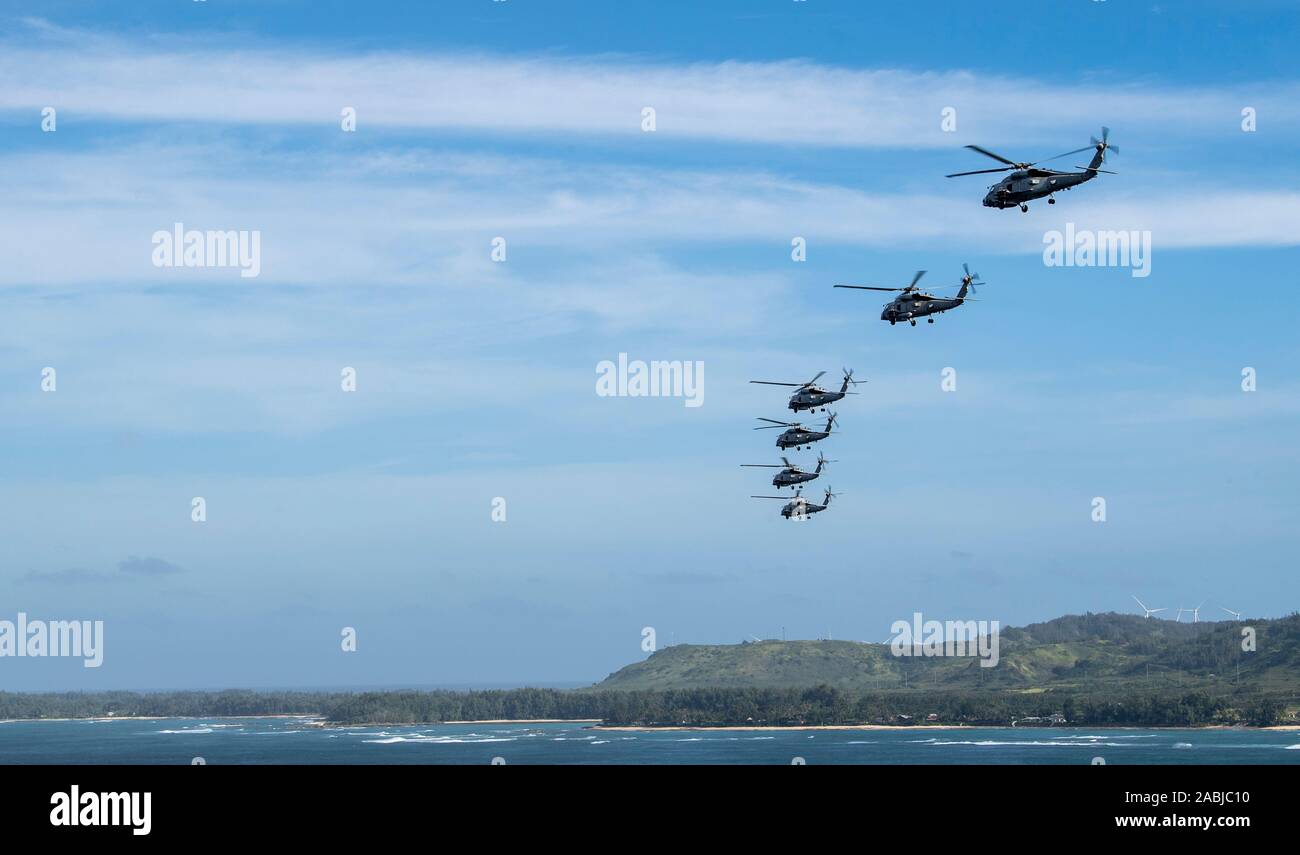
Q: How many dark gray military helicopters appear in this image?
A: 6